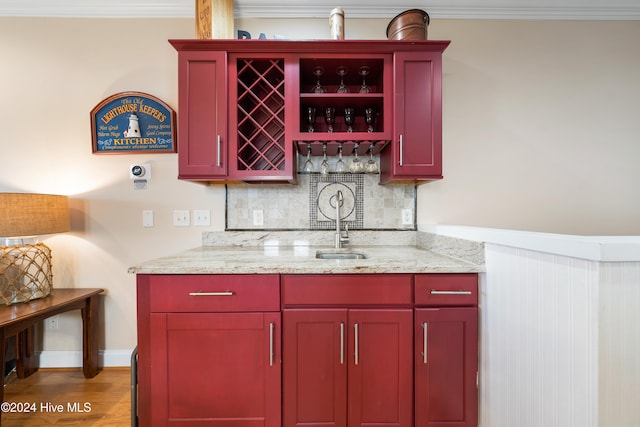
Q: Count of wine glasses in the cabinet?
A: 12